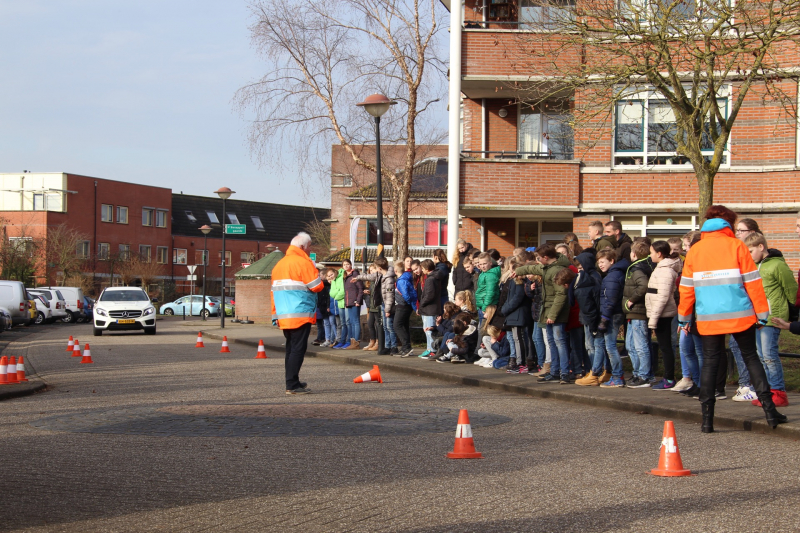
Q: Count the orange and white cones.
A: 12